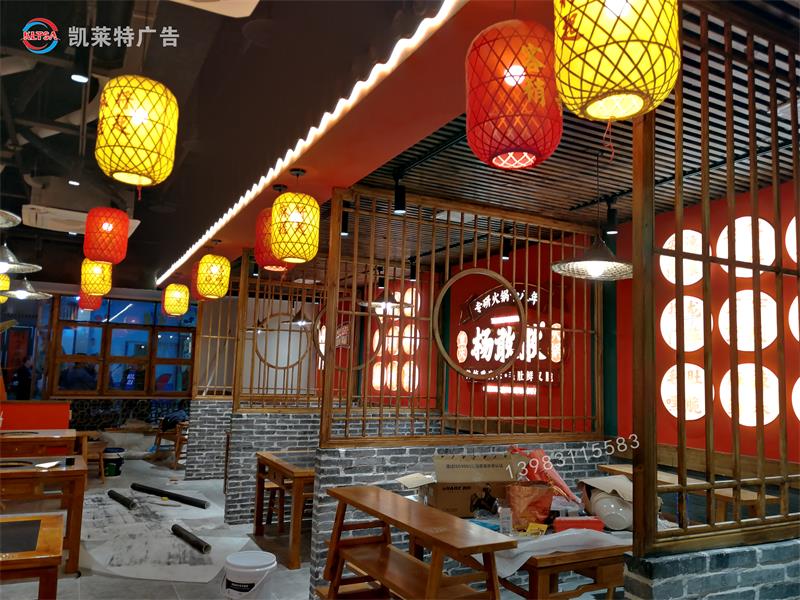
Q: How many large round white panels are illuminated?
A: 9